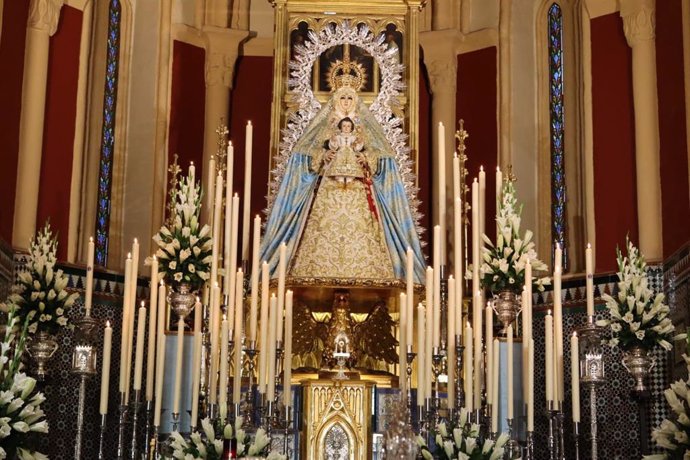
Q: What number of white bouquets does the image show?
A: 8